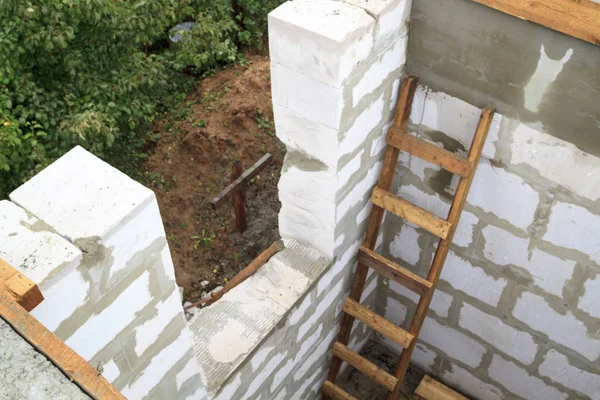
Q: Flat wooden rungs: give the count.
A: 6